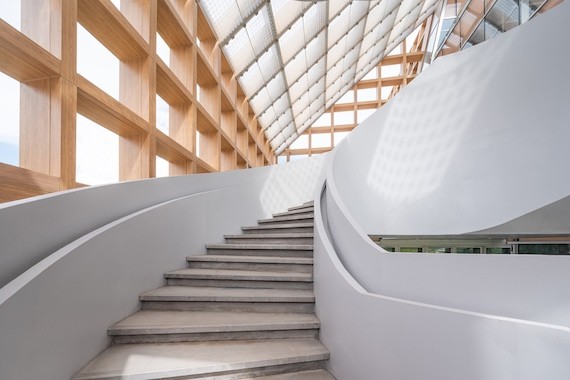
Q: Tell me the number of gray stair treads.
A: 13